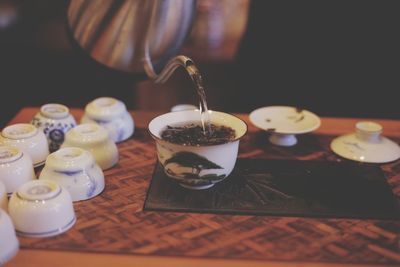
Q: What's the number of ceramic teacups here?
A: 10